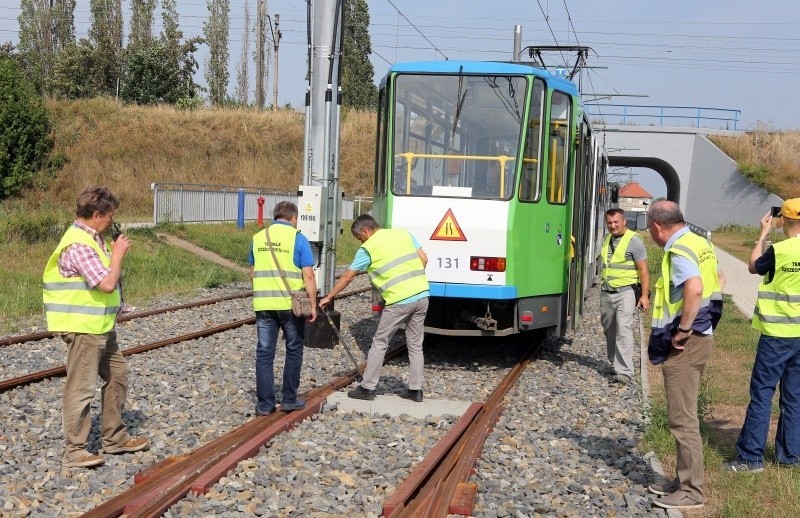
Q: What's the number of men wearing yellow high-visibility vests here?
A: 6